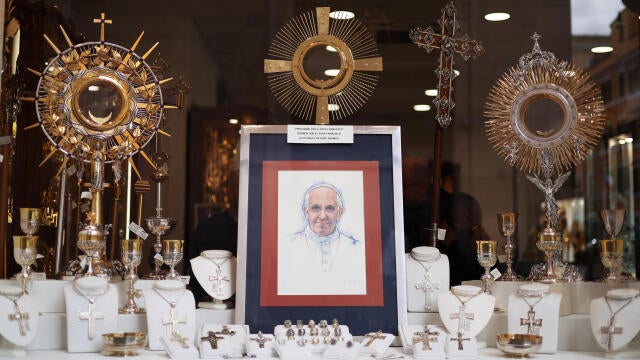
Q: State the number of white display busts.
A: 8